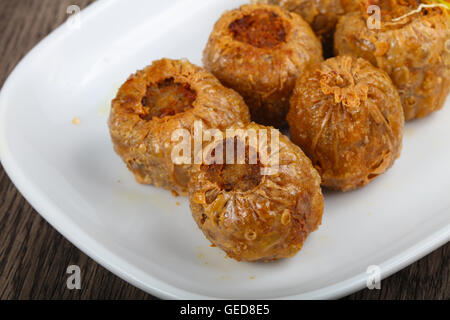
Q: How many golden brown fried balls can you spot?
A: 6